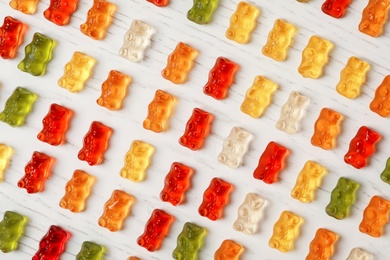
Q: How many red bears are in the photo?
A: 15